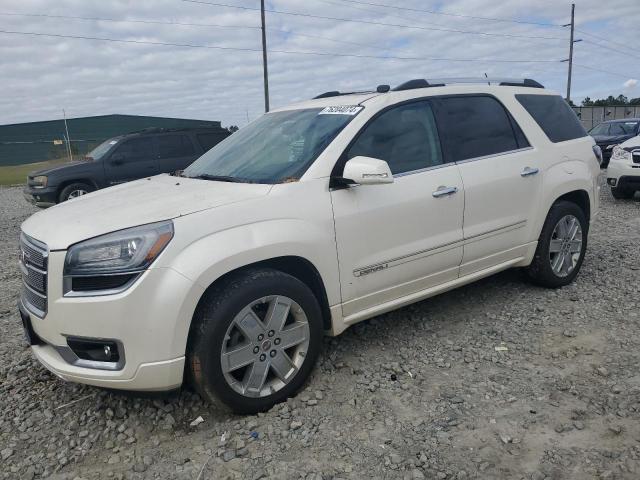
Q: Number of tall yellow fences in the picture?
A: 0